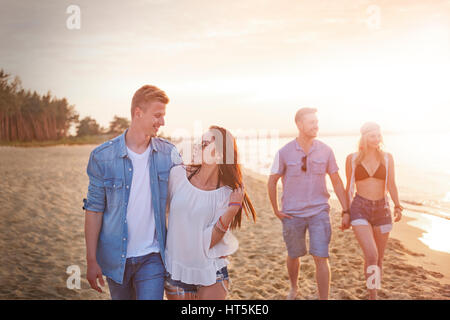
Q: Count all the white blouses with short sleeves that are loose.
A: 1